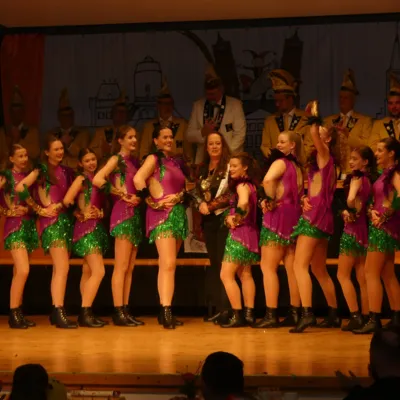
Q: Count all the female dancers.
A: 10